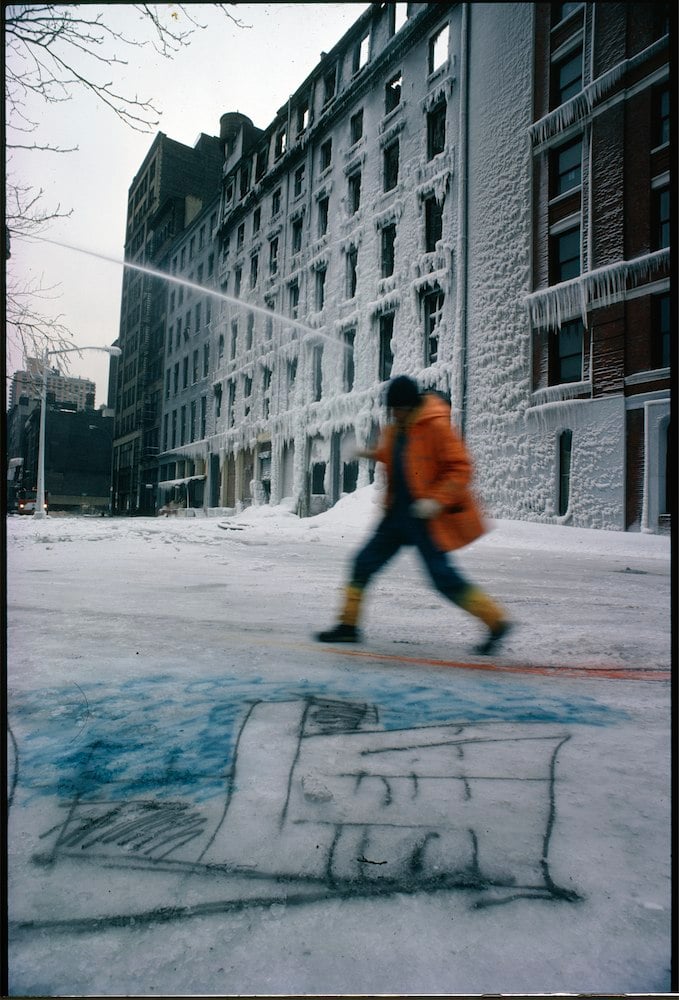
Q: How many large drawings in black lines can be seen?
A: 1